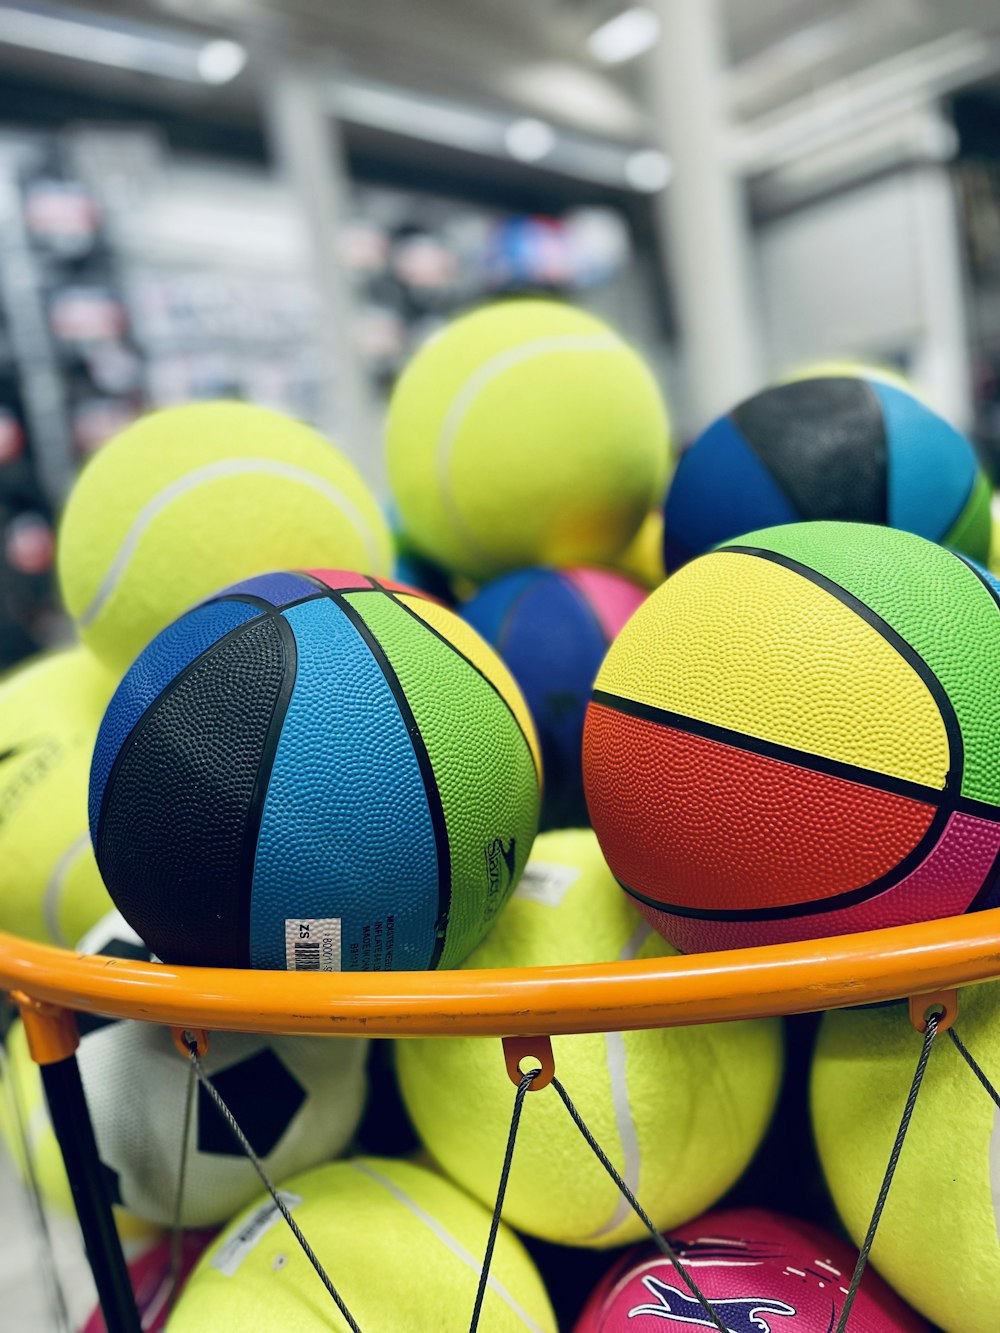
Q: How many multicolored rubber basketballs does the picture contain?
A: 4